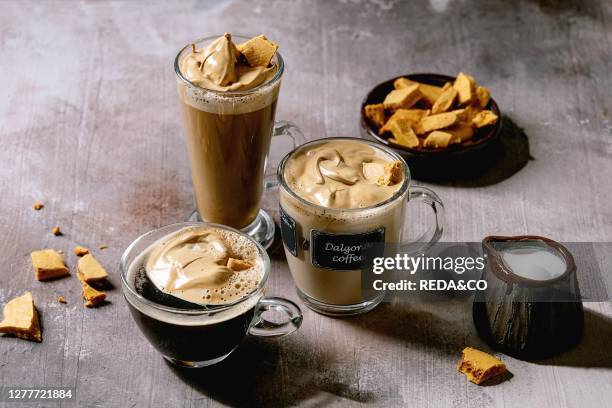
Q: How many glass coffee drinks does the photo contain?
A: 3